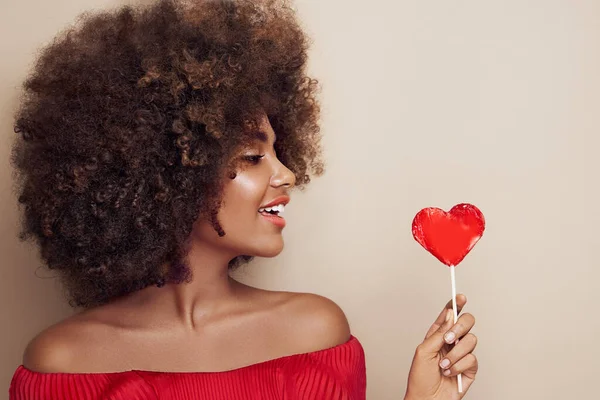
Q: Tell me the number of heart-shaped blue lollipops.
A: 0